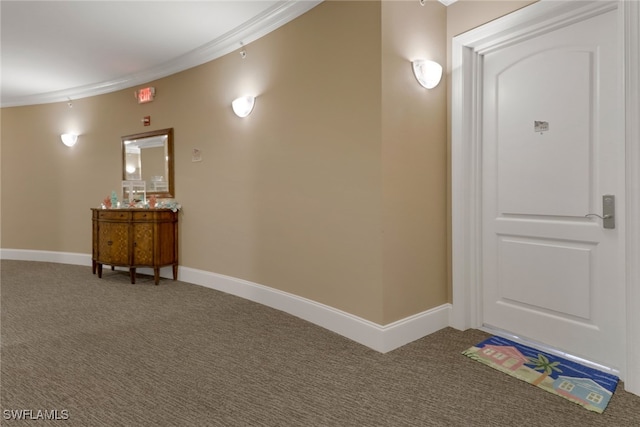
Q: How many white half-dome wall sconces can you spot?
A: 3